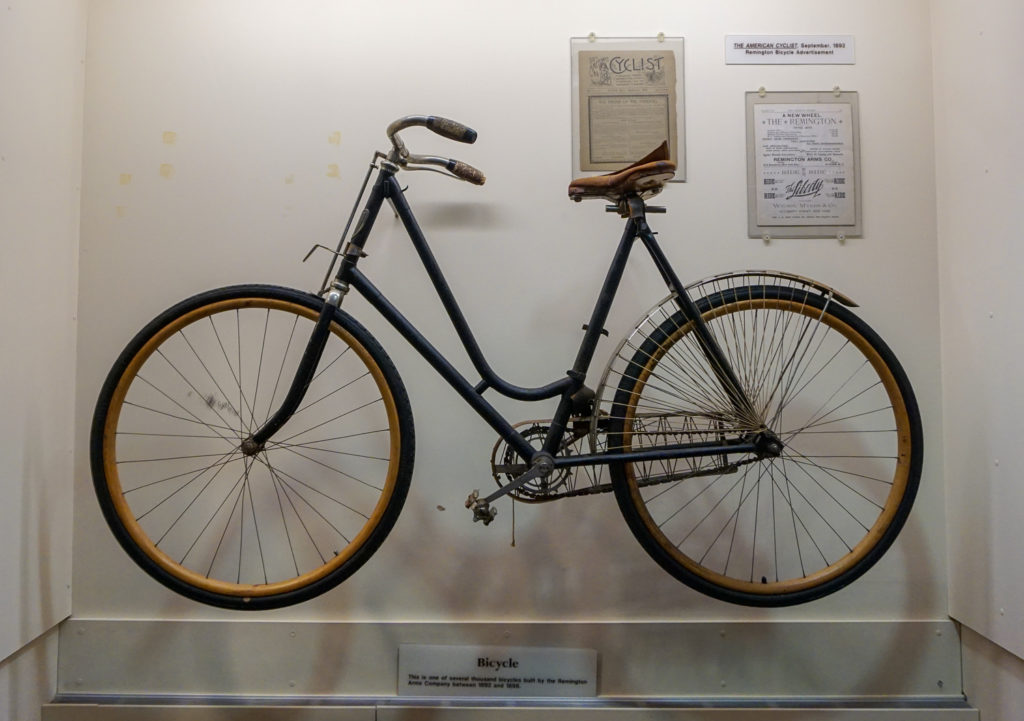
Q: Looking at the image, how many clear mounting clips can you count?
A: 6